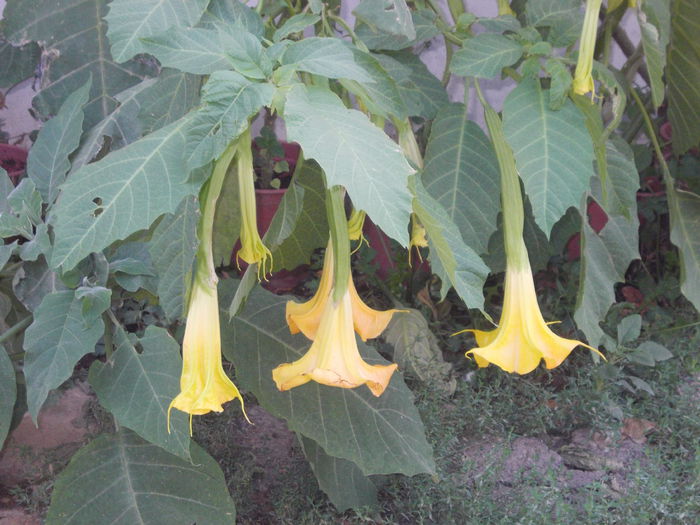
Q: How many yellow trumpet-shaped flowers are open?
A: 4